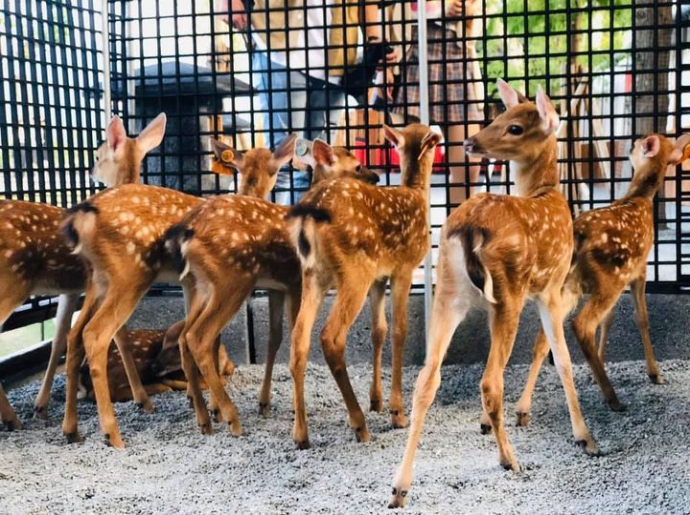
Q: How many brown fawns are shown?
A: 7